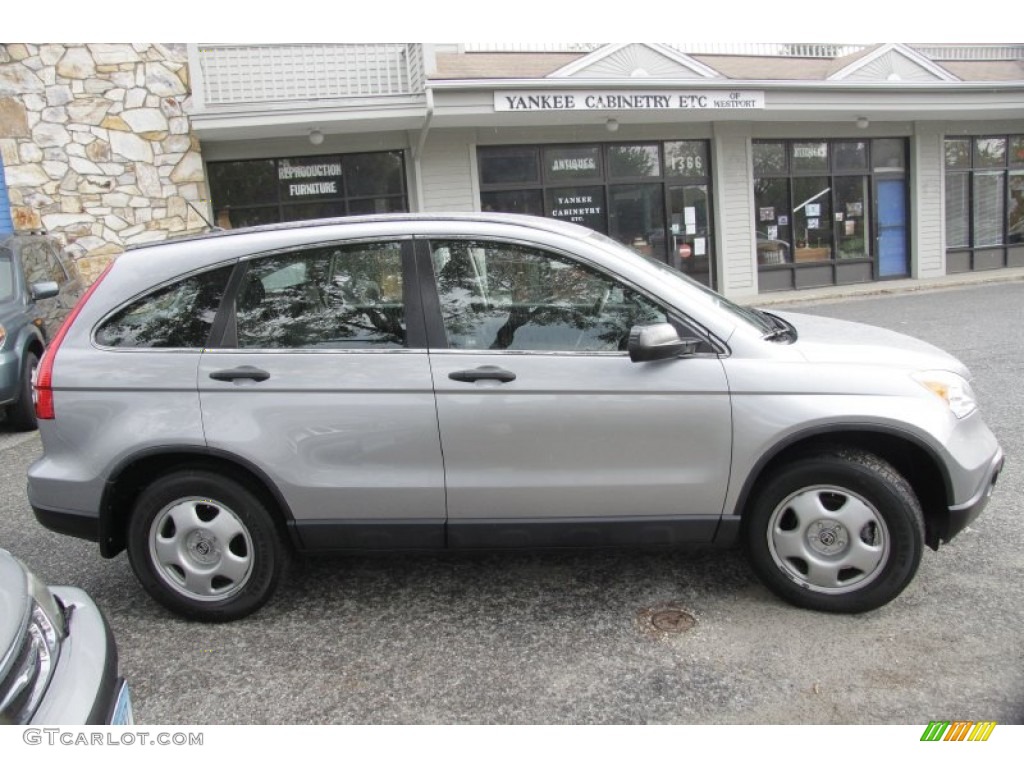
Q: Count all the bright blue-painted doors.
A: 1